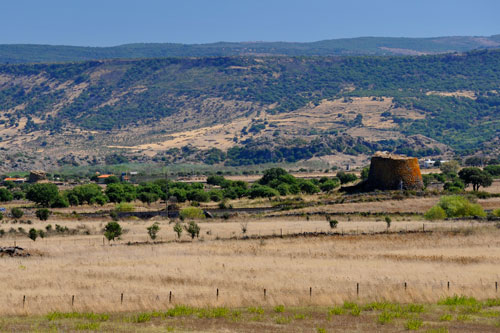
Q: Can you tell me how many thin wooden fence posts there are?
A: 11